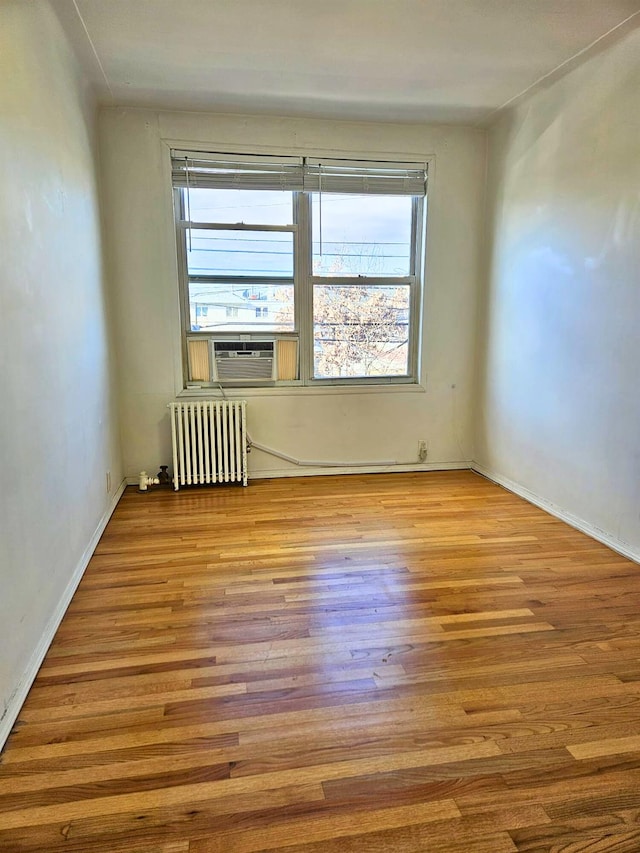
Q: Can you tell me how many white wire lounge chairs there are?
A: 0